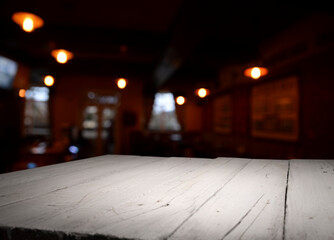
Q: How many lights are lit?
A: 8